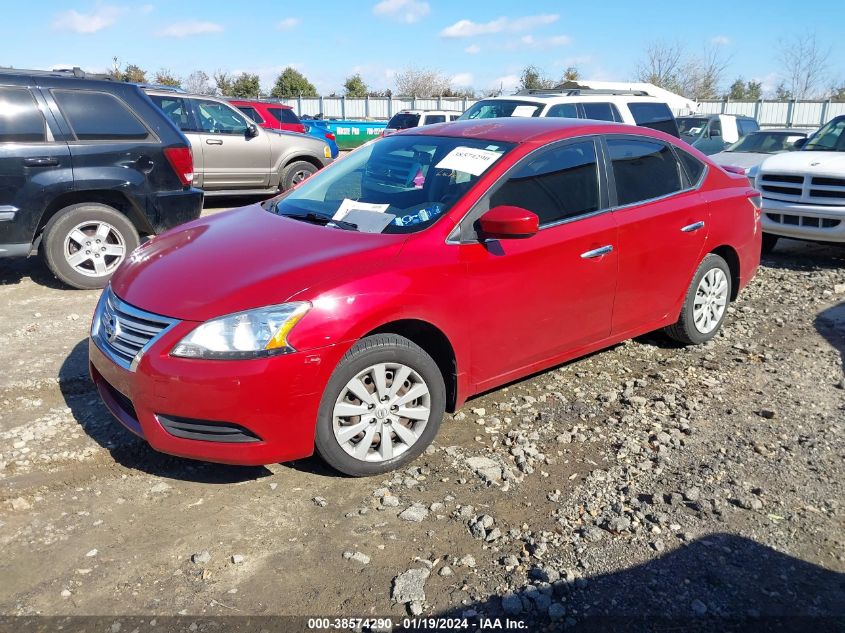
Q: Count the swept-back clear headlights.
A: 1